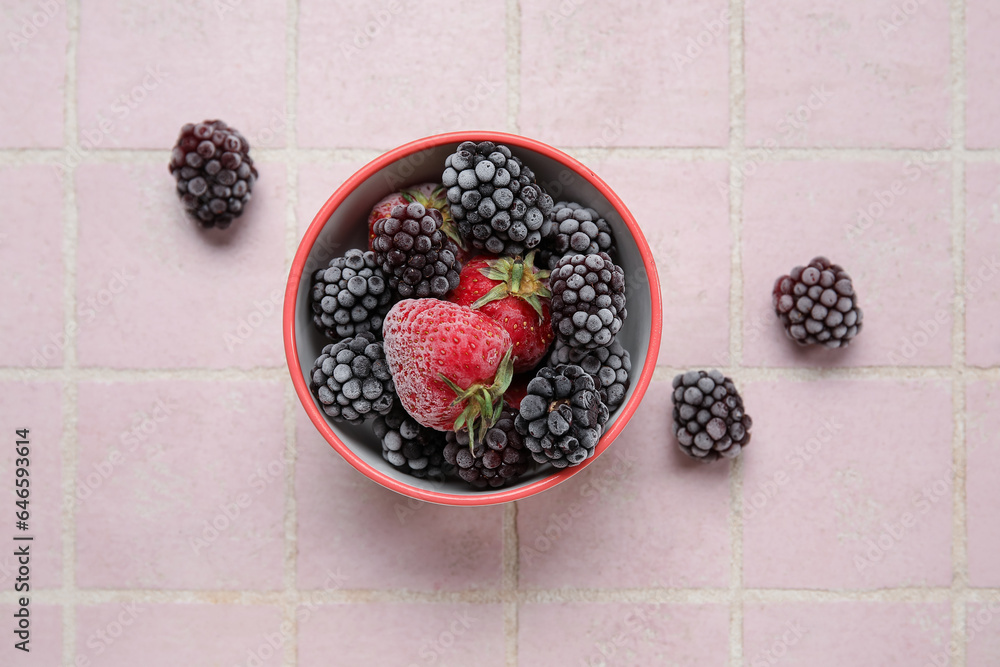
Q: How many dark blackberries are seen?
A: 13